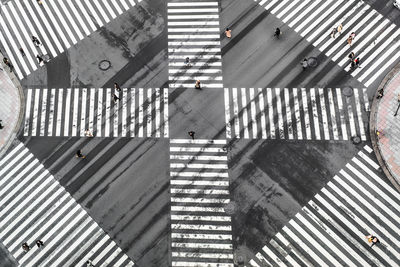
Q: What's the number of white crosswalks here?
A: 8